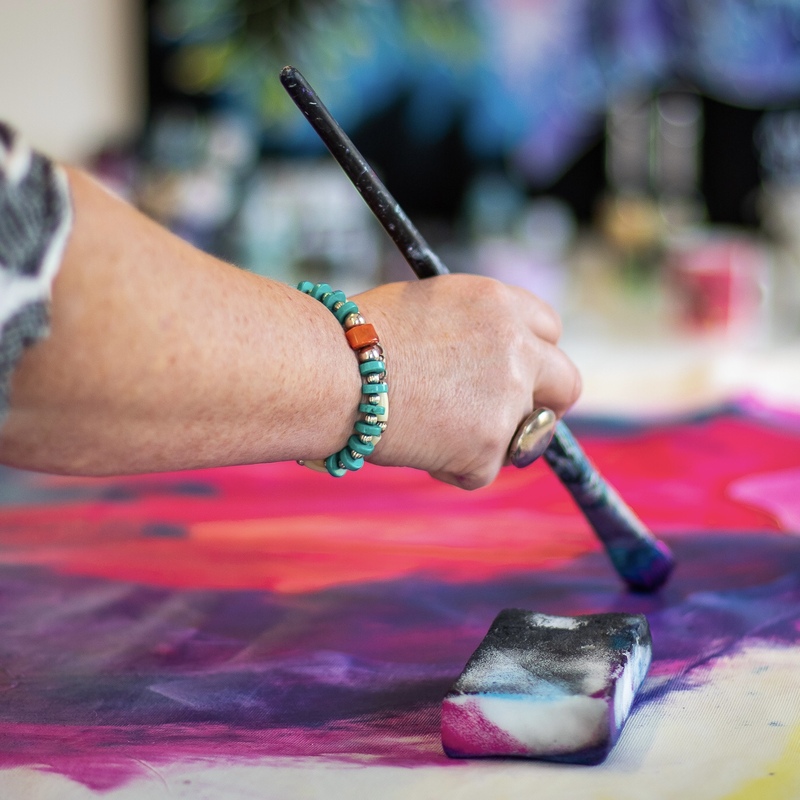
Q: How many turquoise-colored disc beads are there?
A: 11